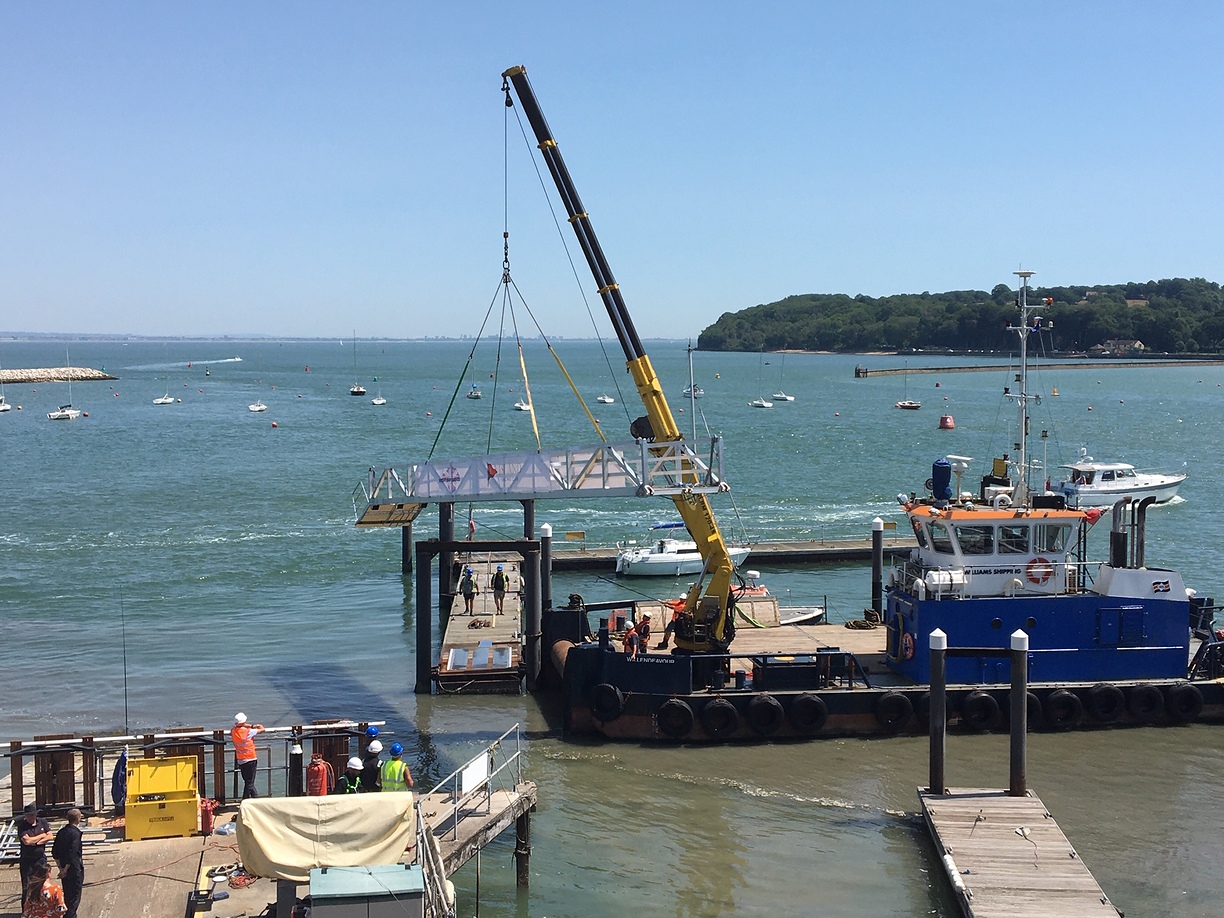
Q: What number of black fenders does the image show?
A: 13